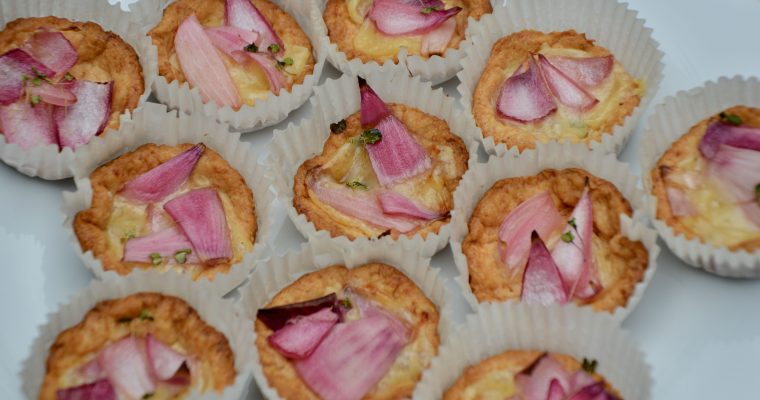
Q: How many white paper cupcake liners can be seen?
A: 11